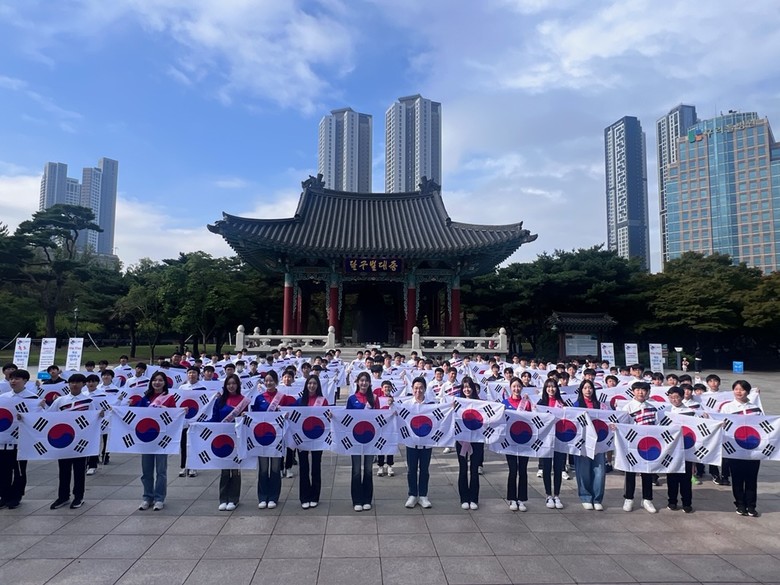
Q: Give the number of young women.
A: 9